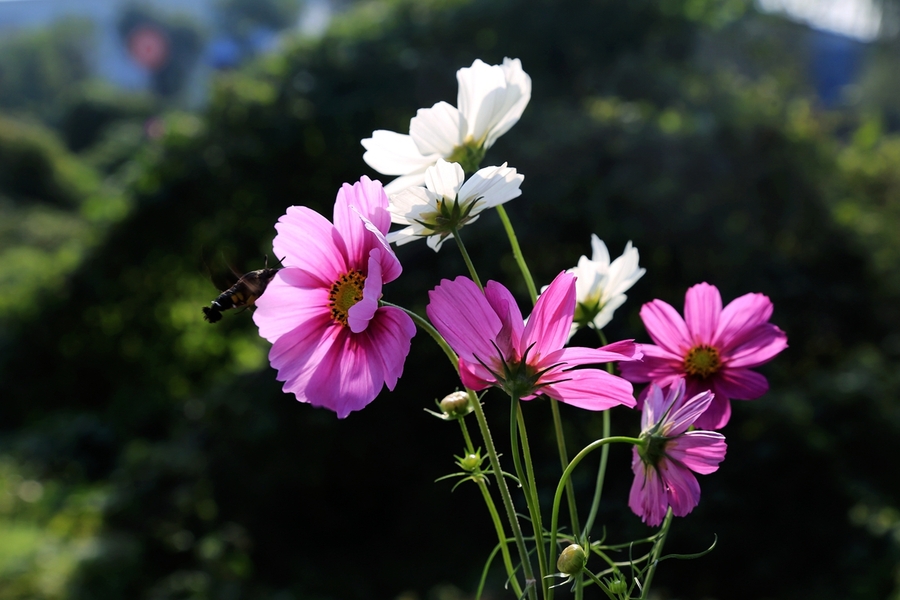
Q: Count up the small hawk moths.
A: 1